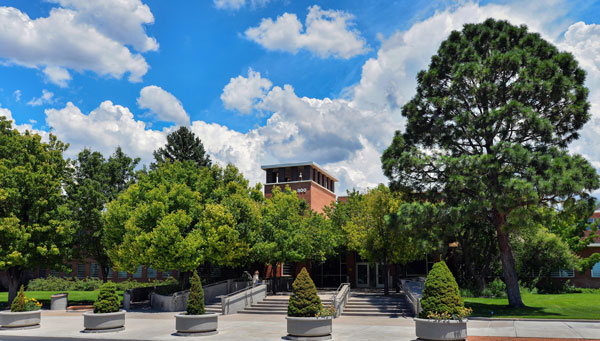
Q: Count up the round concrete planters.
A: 5